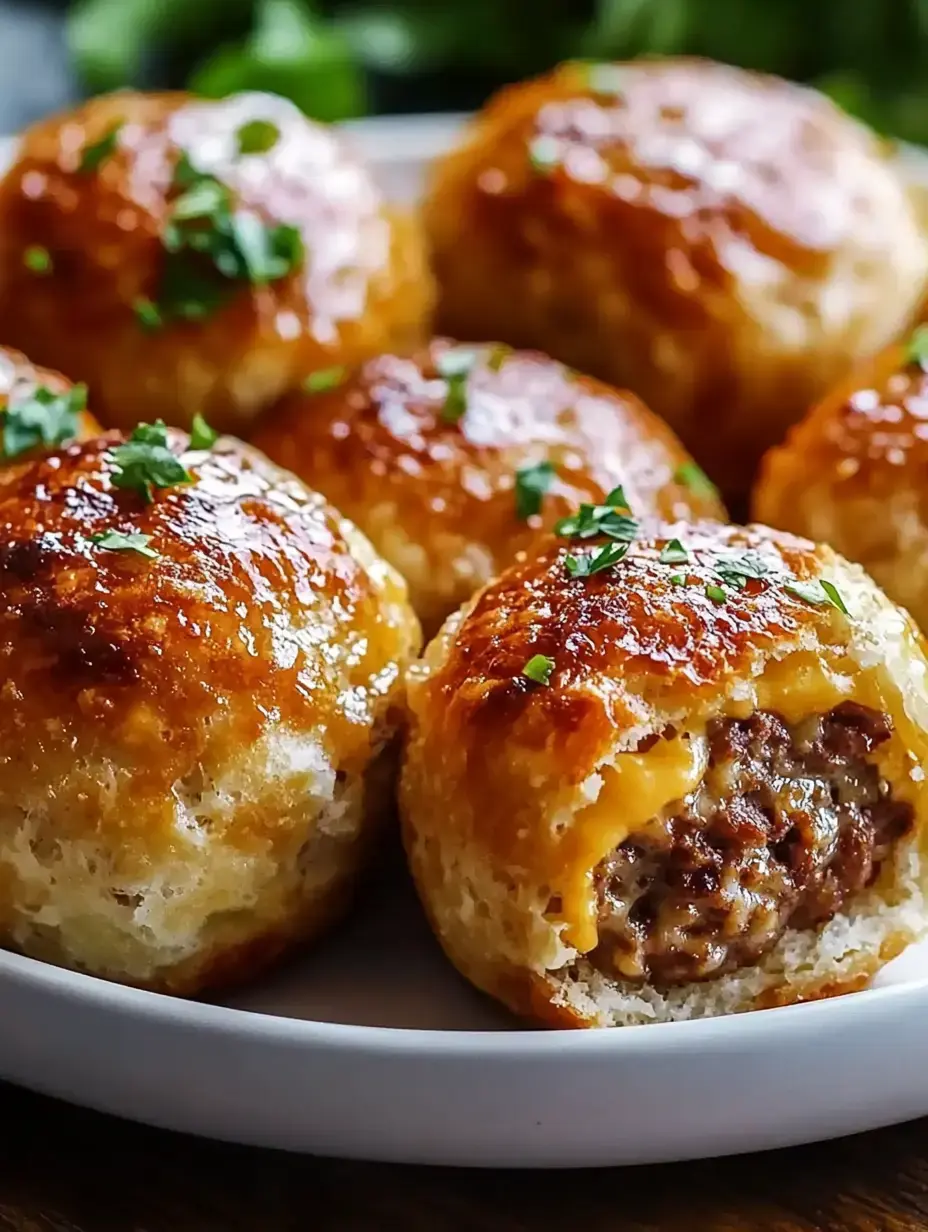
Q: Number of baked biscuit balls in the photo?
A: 7